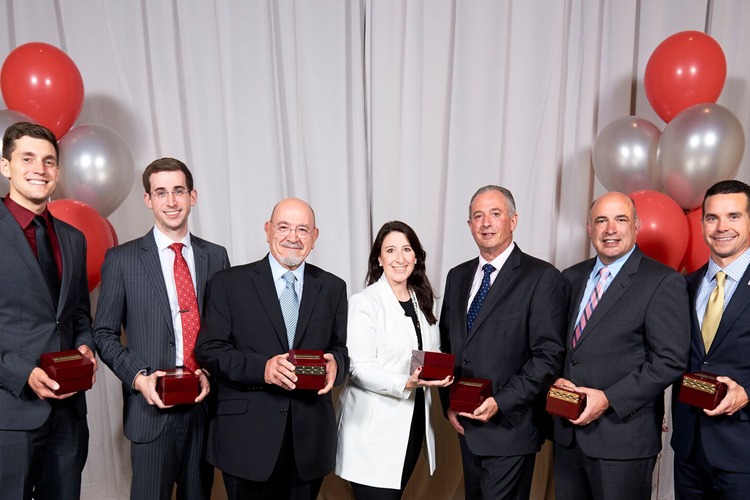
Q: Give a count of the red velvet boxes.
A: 7